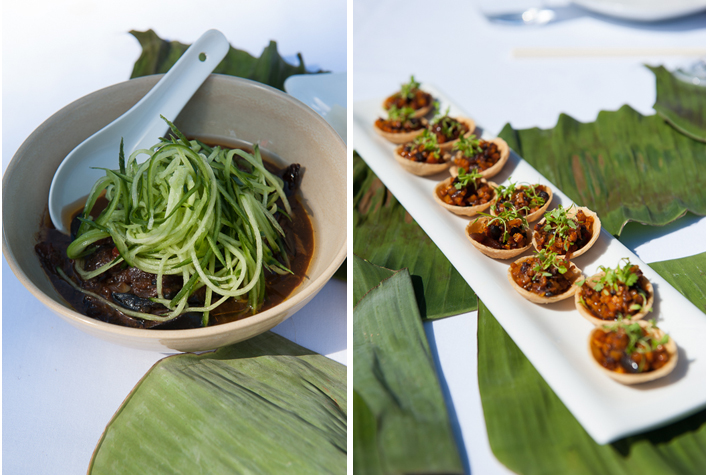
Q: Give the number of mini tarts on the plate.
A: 12